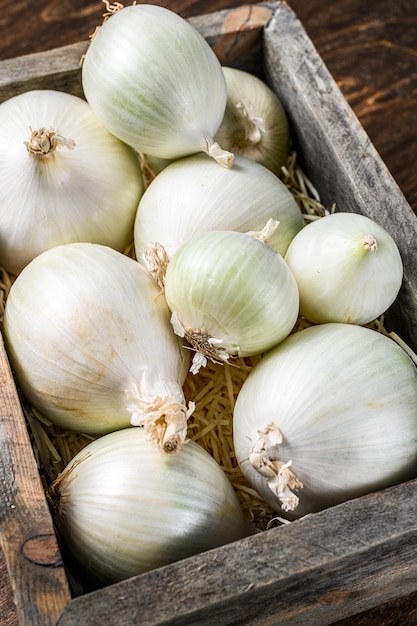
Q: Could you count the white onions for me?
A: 9